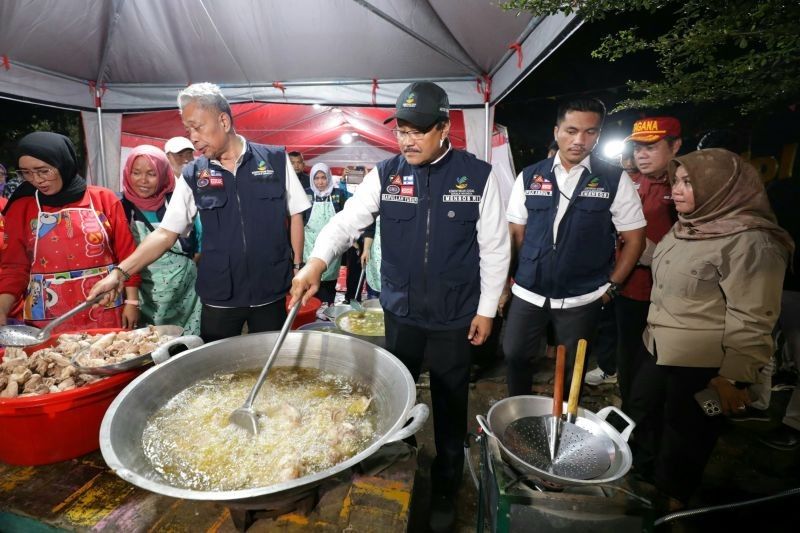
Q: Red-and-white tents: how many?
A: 1